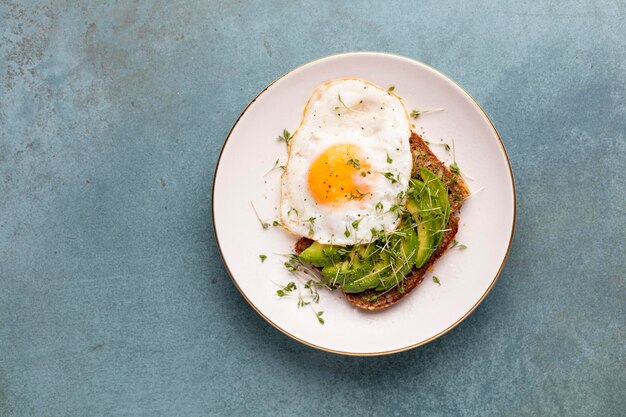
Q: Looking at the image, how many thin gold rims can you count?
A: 1